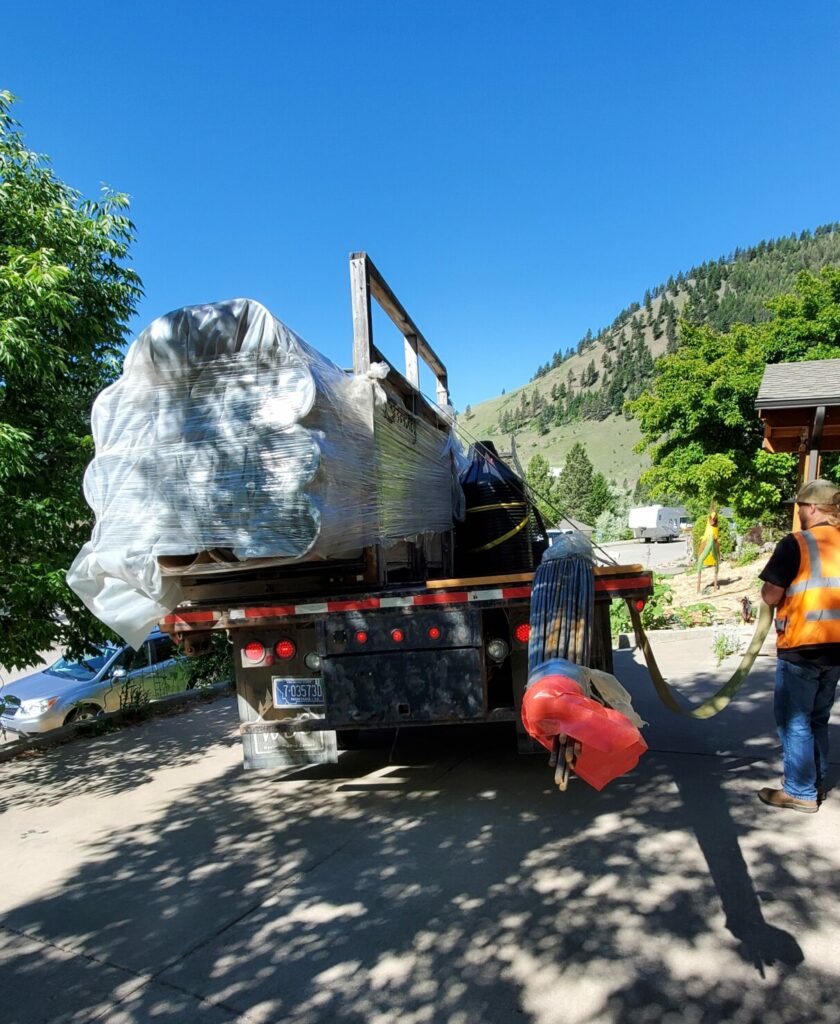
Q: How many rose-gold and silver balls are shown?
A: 0